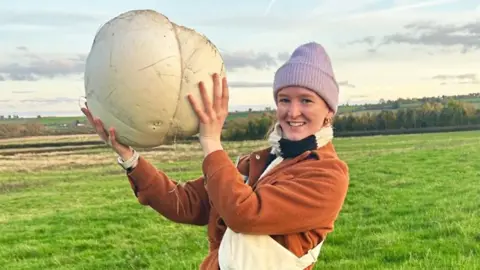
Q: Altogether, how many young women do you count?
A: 1